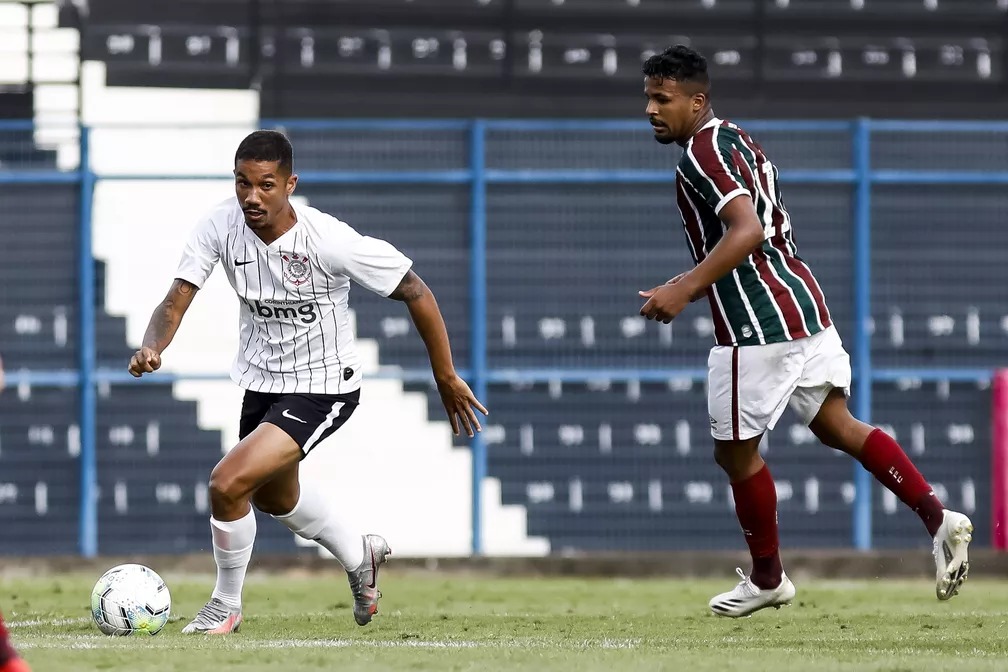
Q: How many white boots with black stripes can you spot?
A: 2